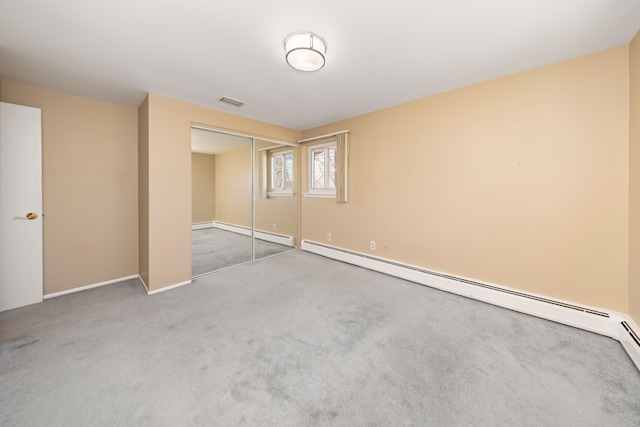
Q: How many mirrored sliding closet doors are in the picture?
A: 2